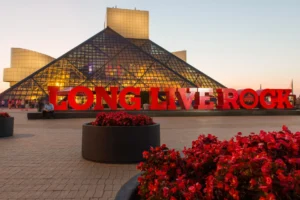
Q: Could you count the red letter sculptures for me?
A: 12